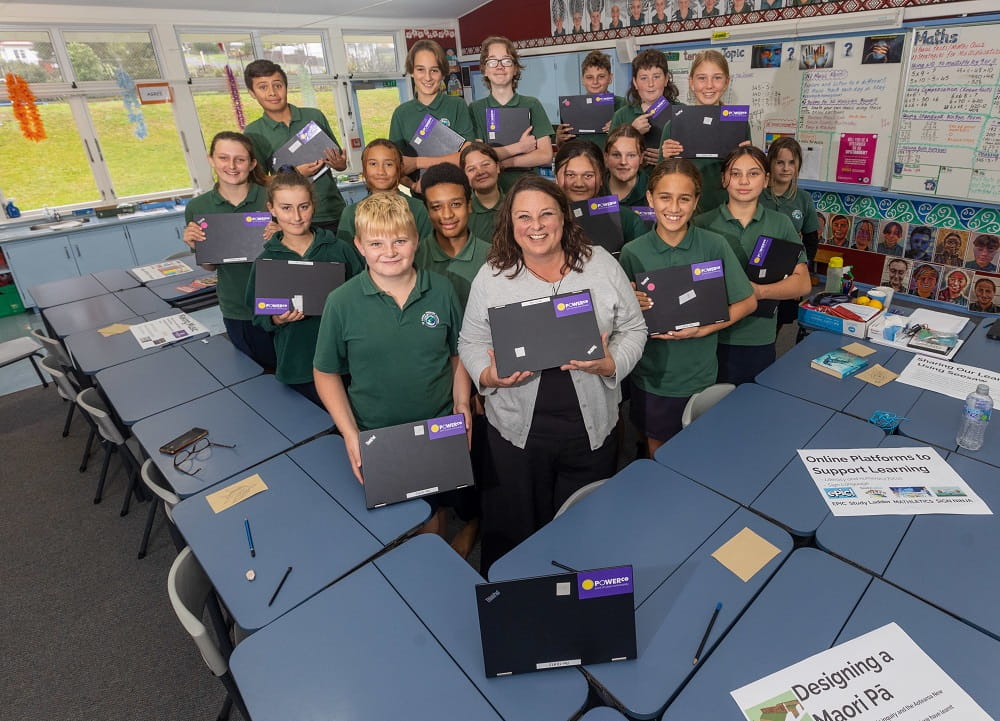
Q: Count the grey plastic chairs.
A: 8